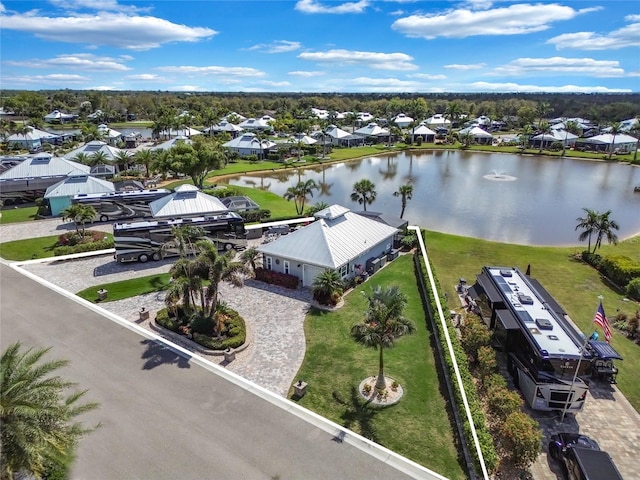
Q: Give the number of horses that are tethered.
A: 0